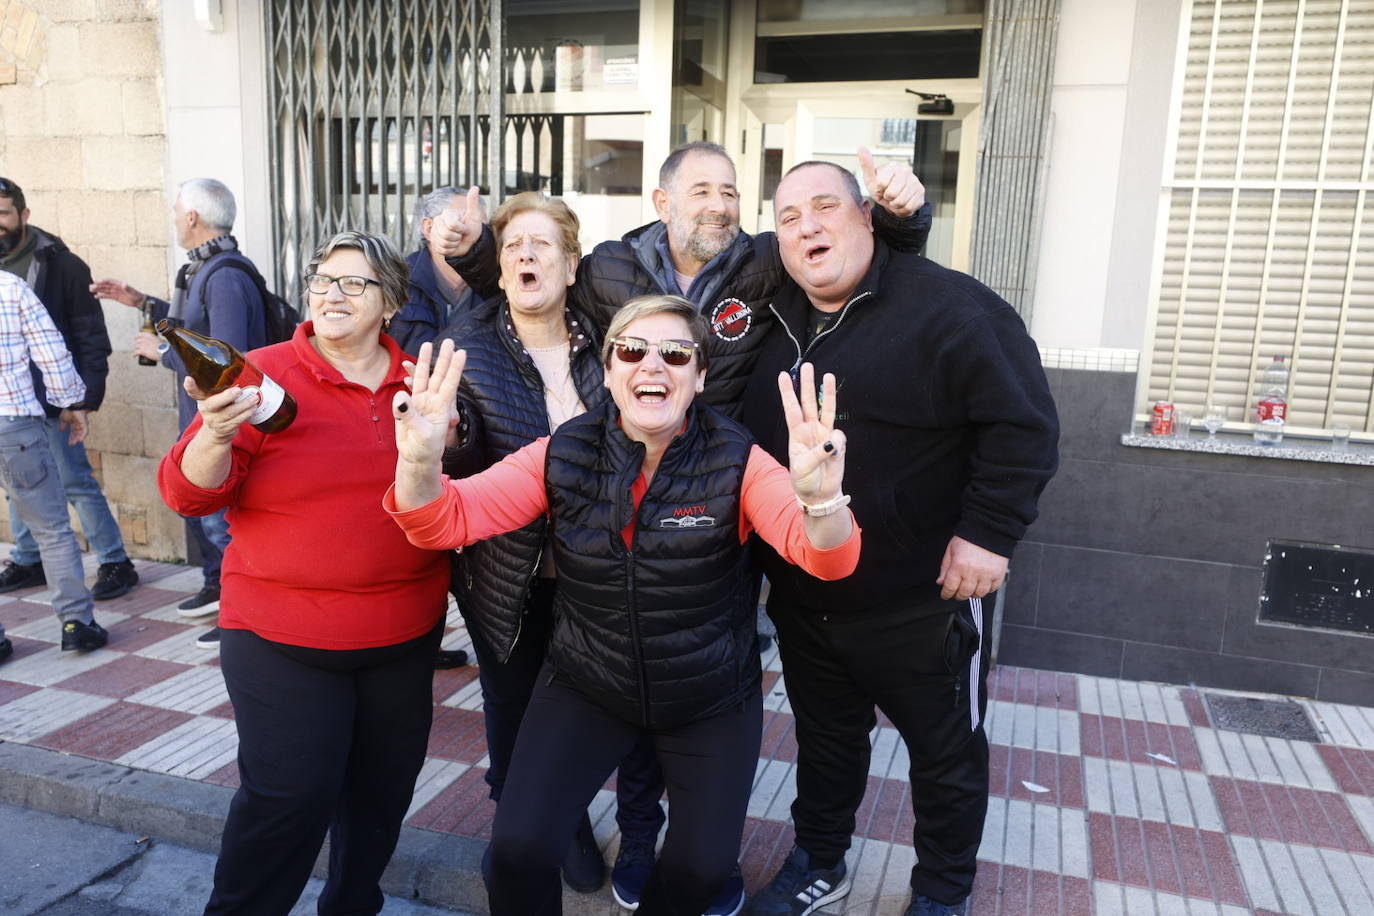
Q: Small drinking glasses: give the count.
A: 3